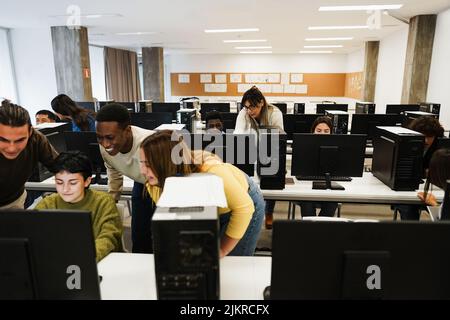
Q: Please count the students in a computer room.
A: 11